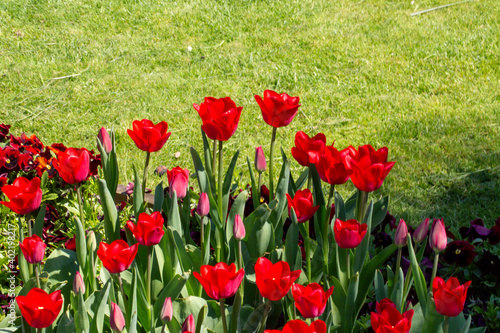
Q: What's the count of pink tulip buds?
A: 11